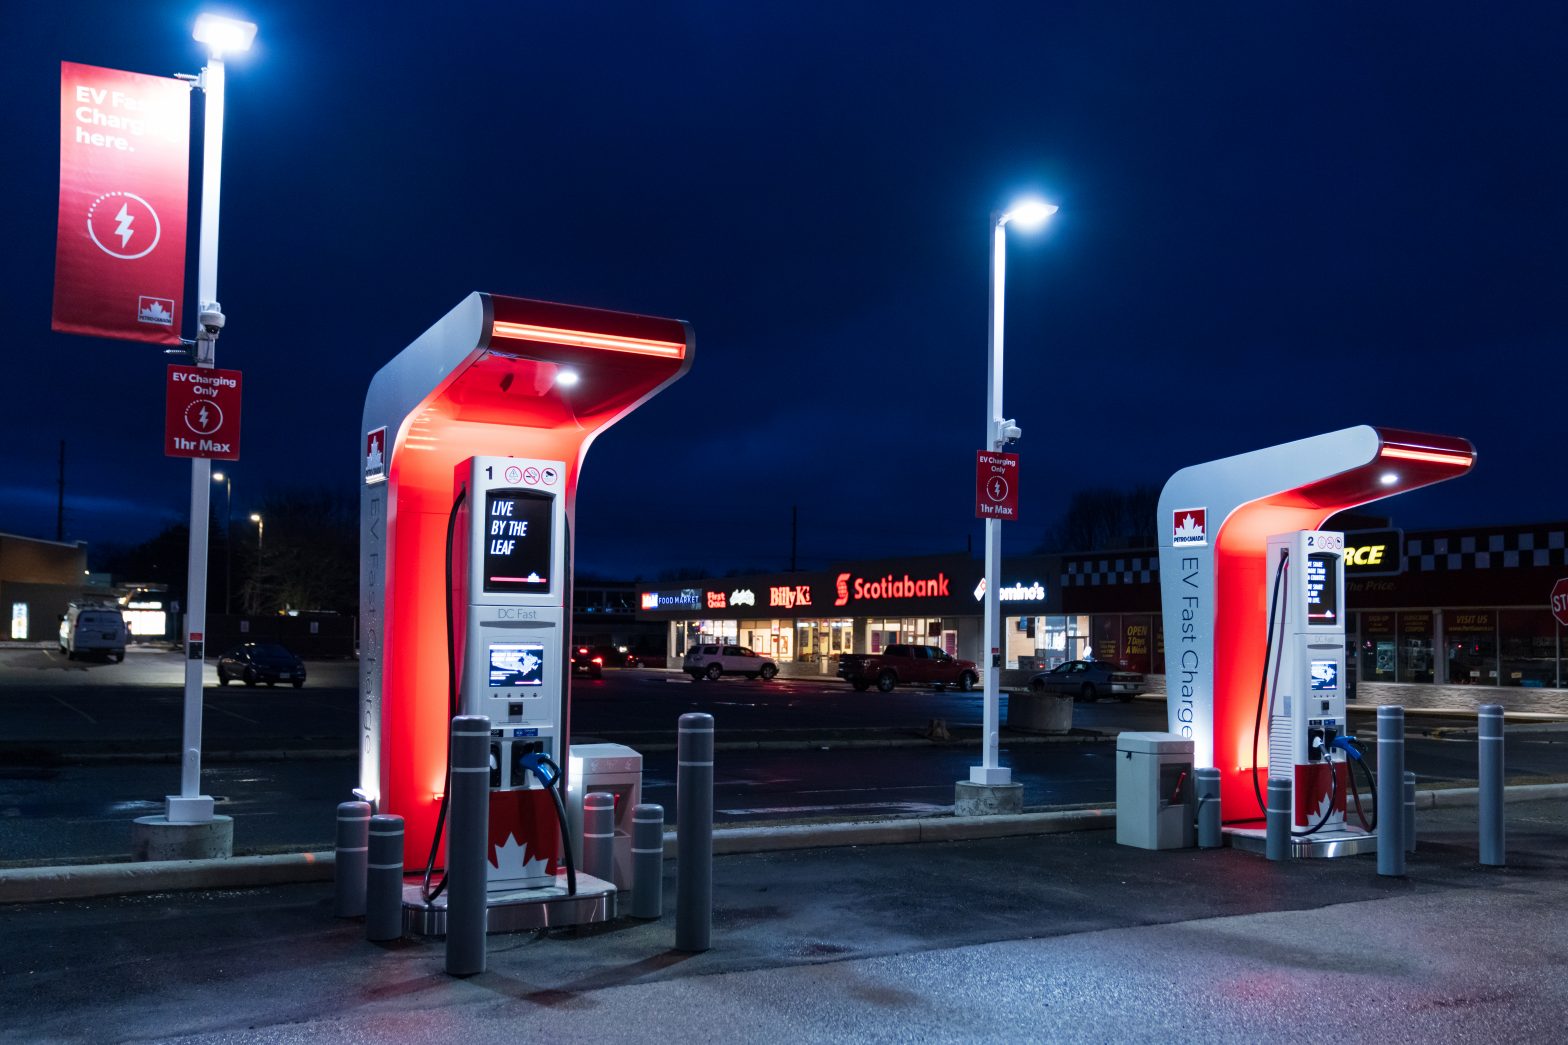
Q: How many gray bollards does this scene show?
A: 11